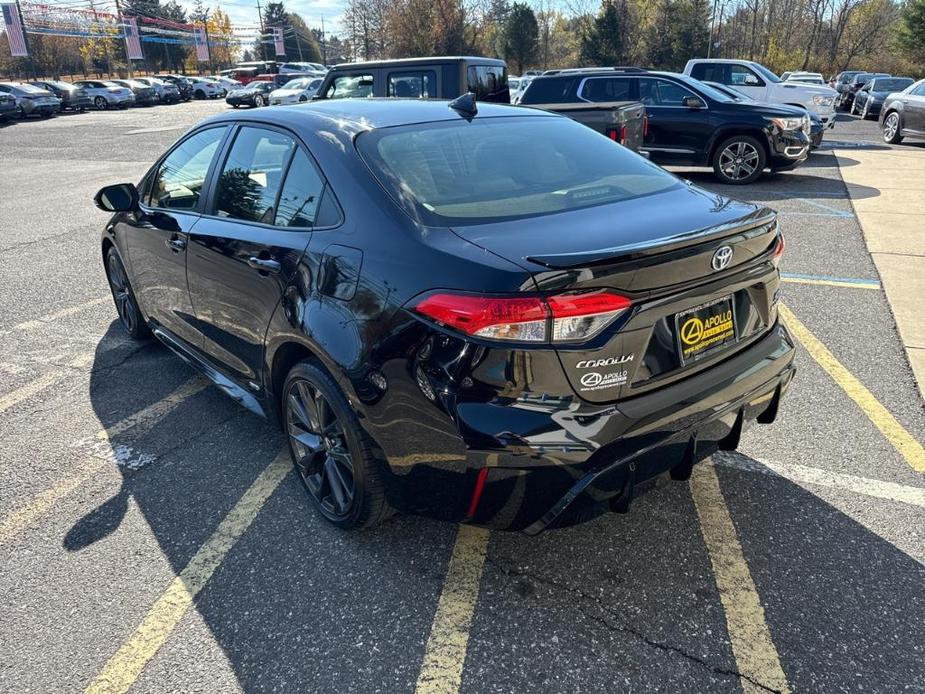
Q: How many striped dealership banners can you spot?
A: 4